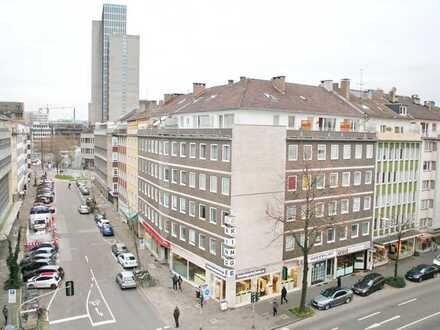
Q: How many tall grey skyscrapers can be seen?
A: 1